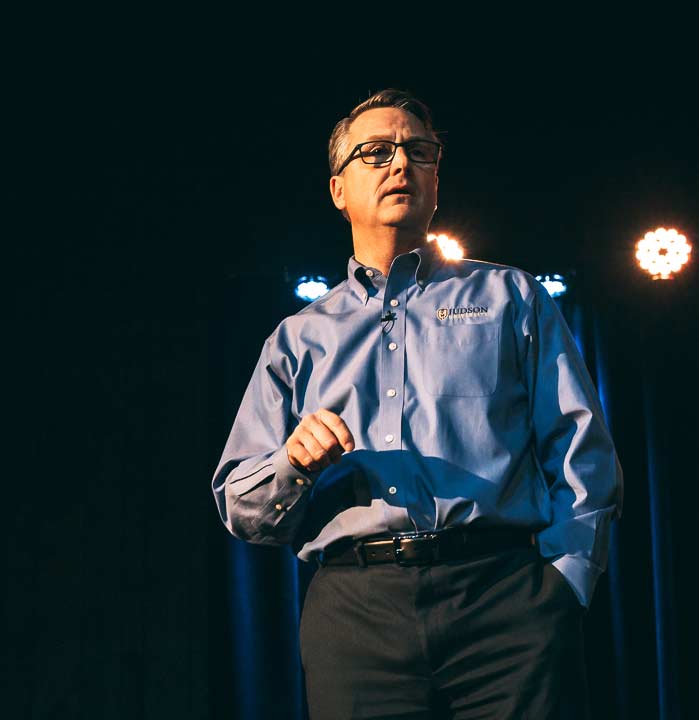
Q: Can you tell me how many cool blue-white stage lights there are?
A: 2